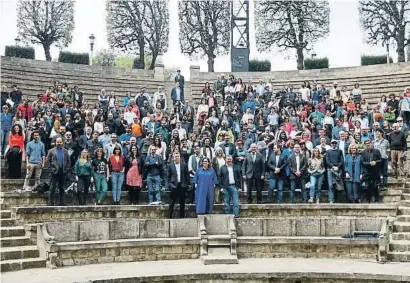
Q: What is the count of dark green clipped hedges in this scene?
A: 5